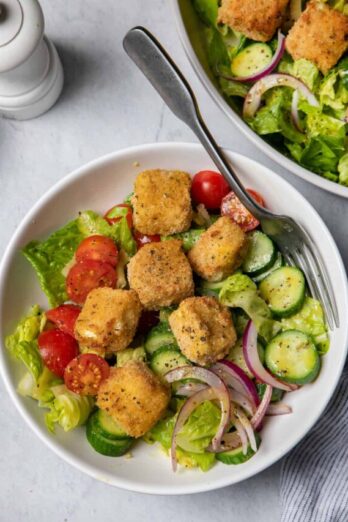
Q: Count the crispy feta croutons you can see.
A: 8